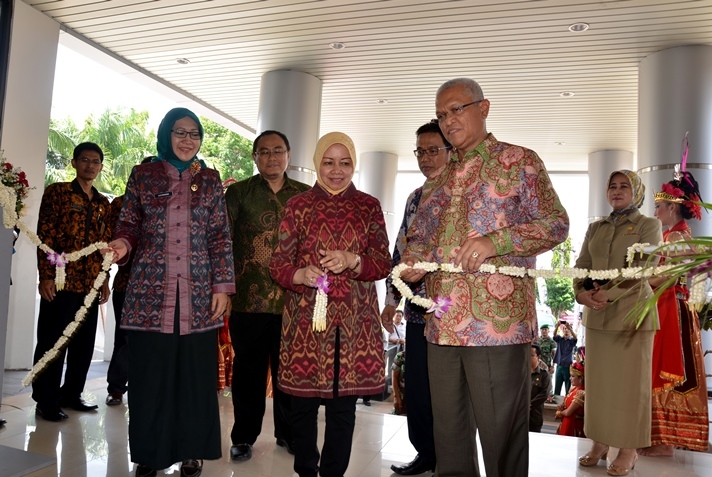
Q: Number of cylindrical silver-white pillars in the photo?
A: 4